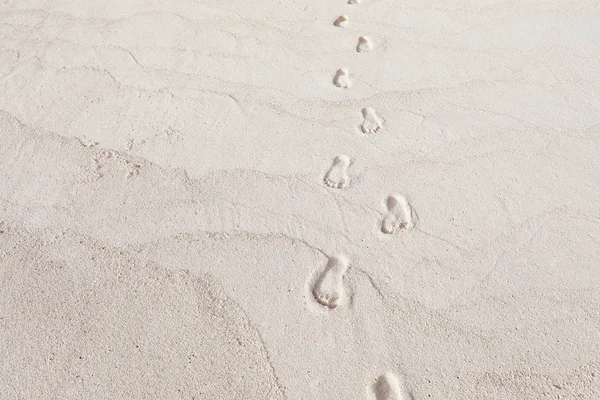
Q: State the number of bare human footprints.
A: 9